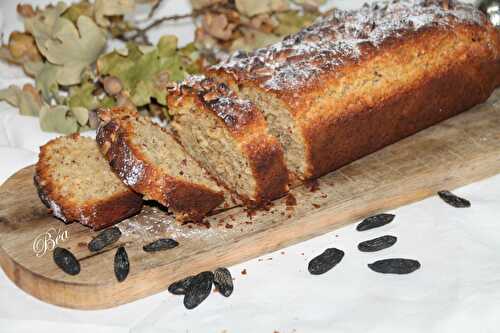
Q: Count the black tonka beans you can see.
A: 12